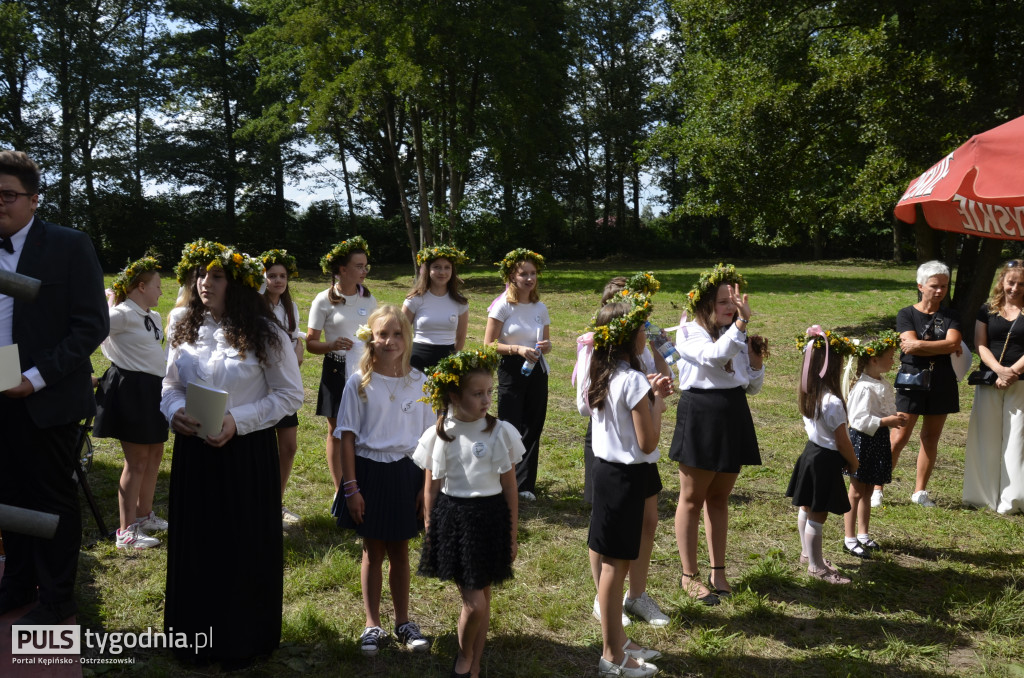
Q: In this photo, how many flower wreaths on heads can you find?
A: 12